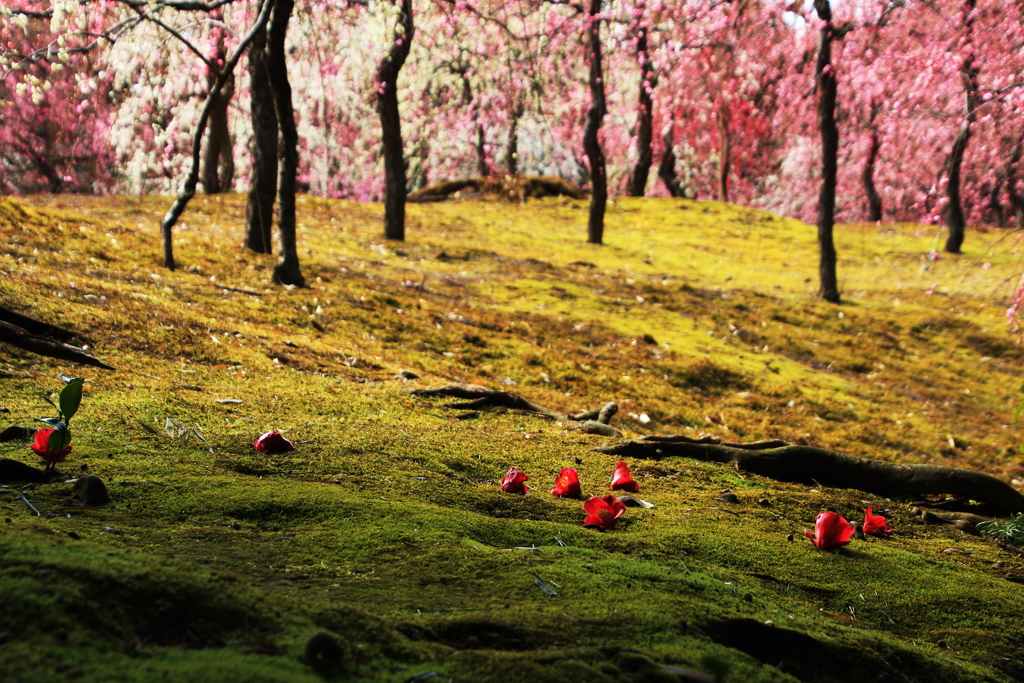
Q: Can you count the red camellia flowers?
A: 8